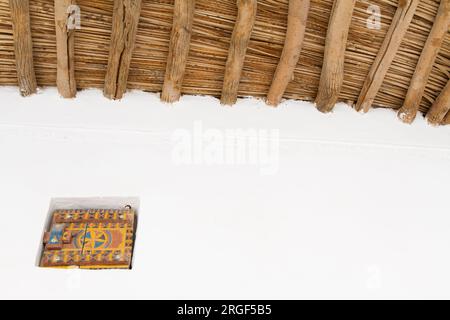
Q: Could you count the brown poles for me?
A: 10